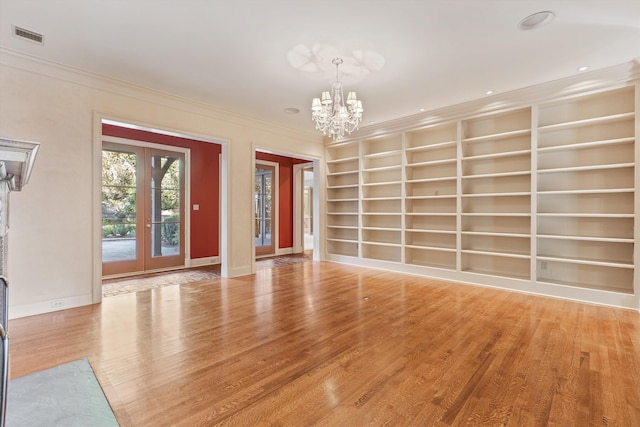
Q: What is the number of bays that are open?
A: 5